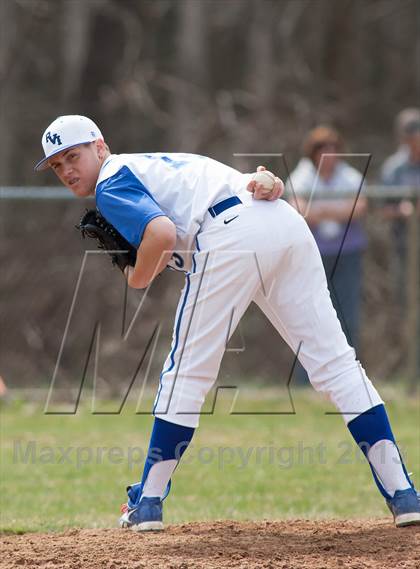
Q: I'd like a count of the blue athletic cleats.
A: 2